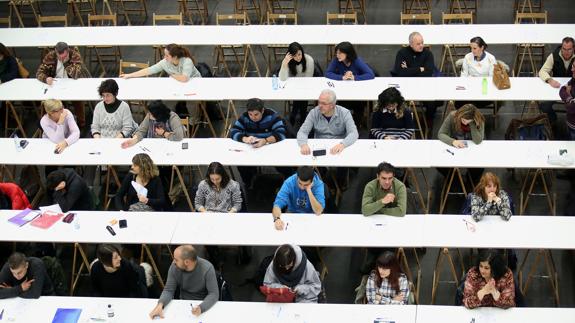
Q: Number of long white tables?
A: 5